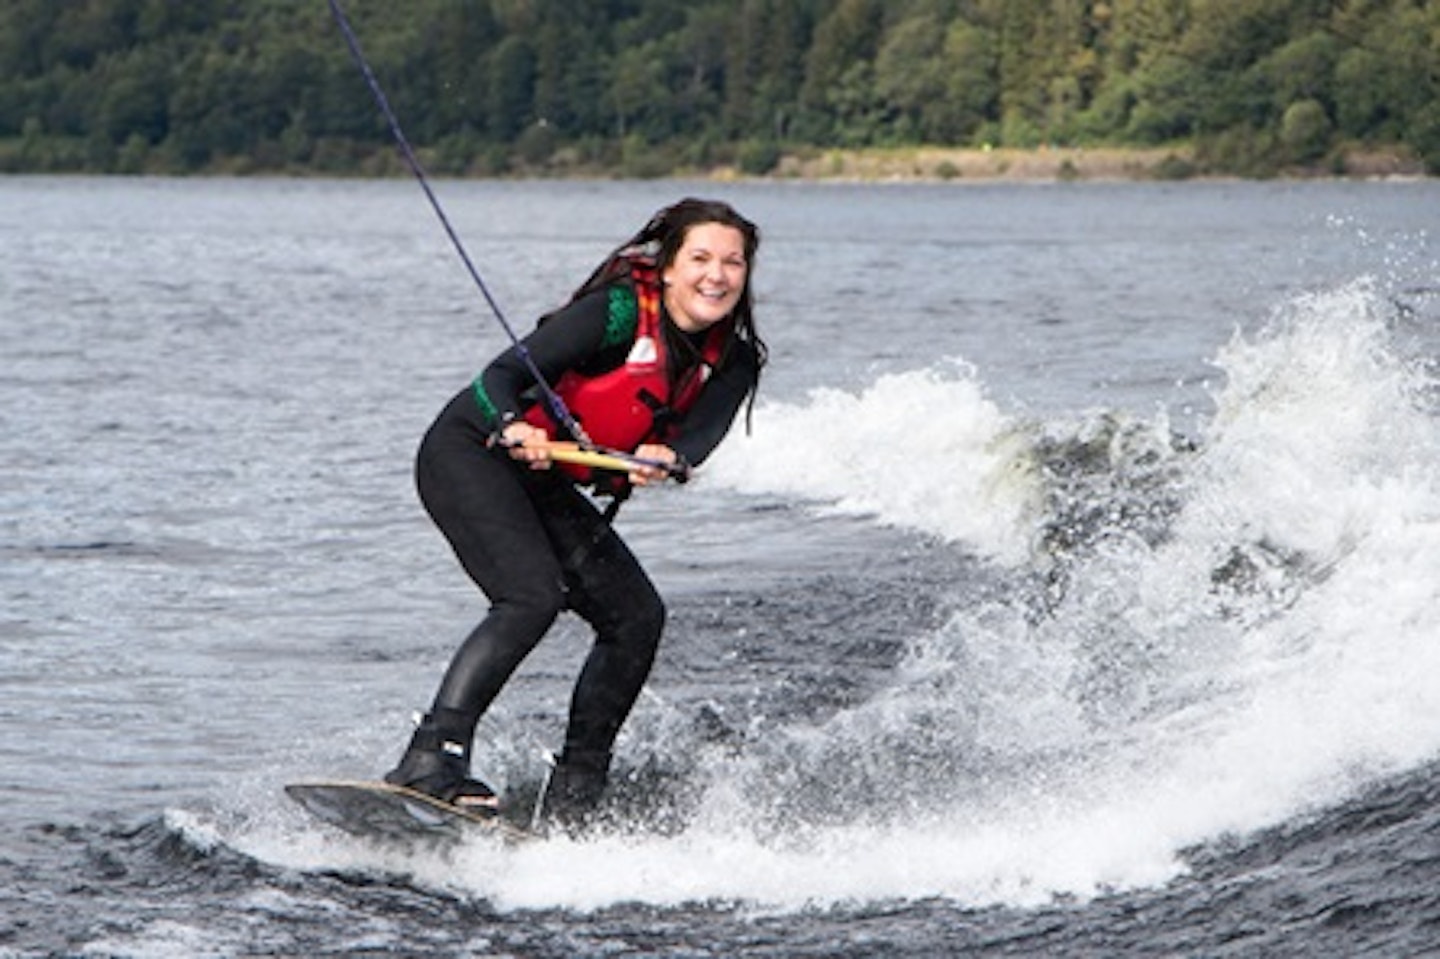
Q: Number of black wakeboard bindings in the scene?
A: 2